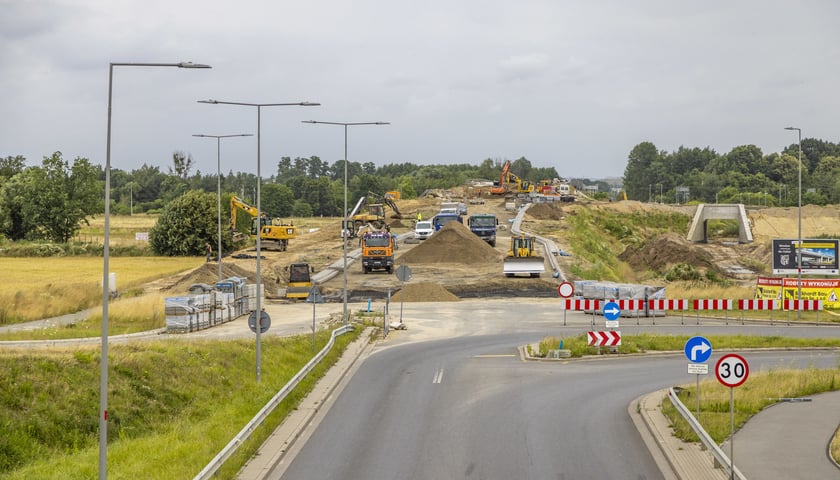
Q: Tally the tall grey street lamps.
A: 5